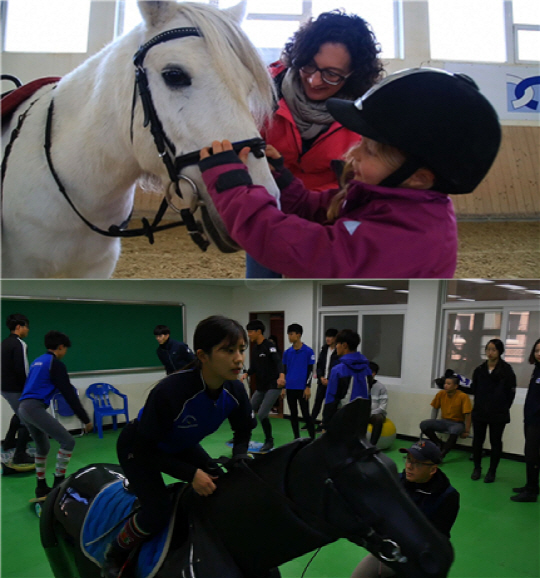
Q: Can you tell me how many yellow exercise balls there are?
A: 1